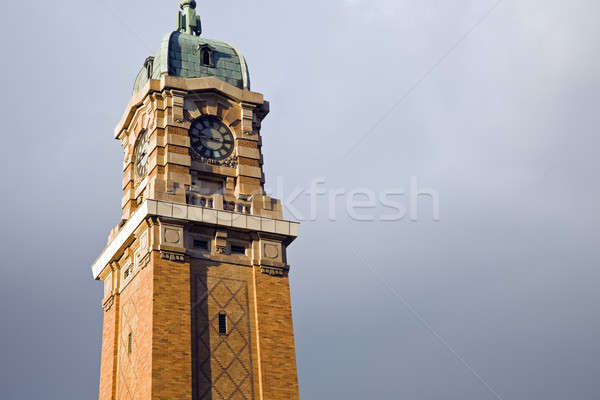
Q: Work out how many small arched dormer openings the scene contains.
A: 2